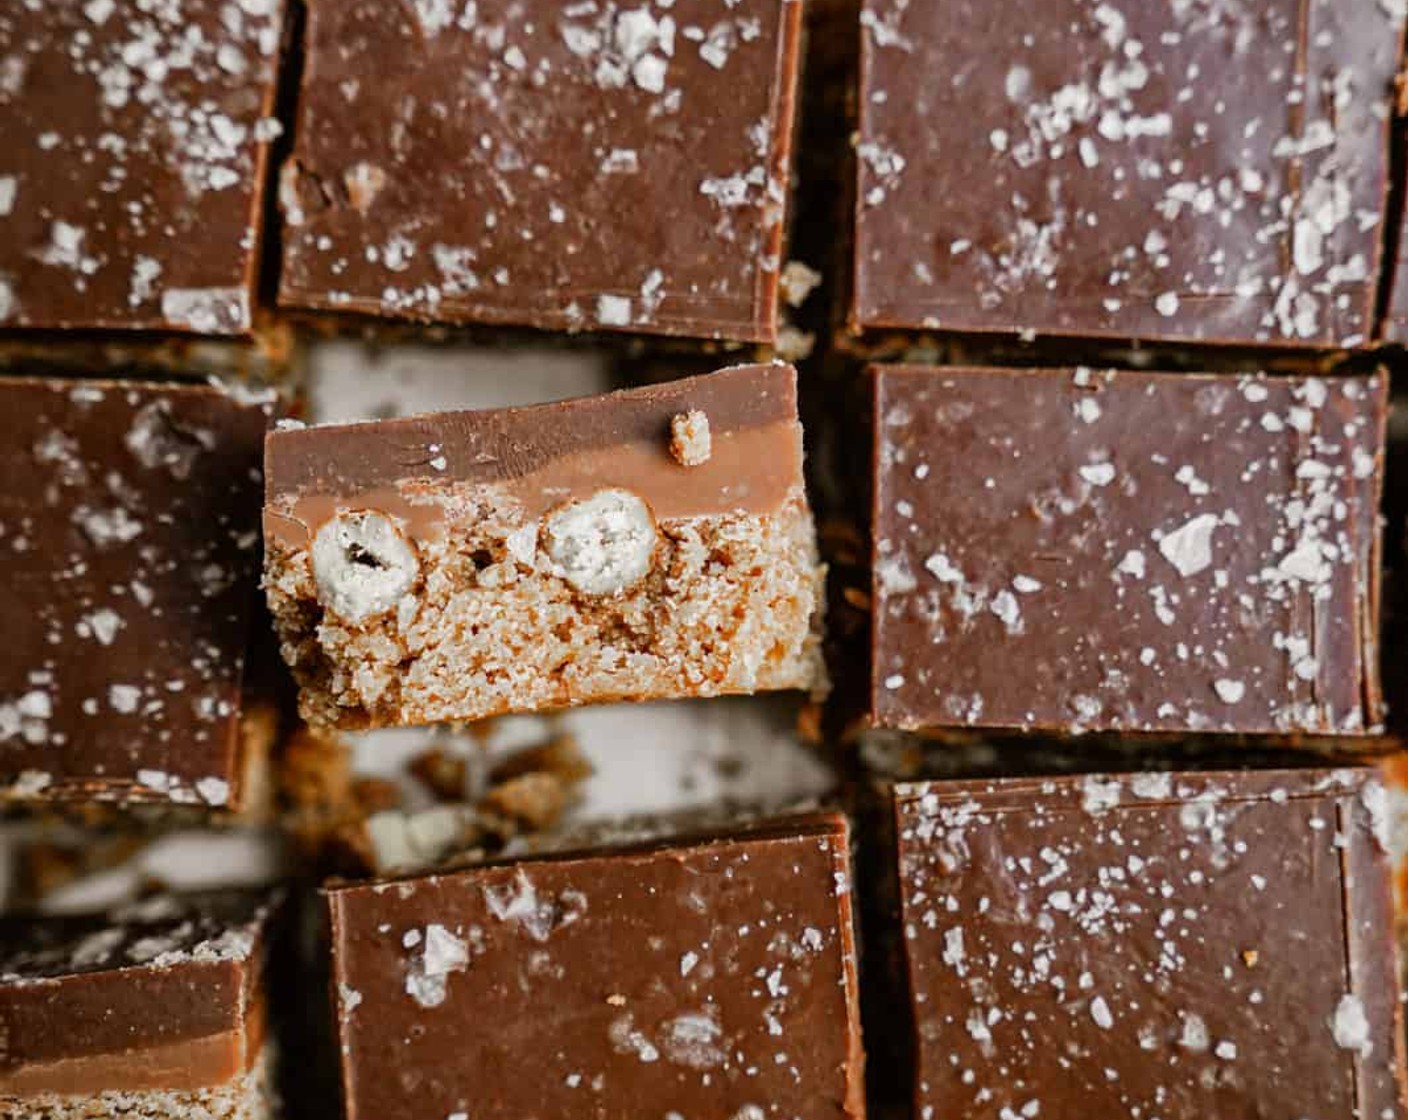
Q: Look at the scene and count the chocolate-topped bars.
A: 9